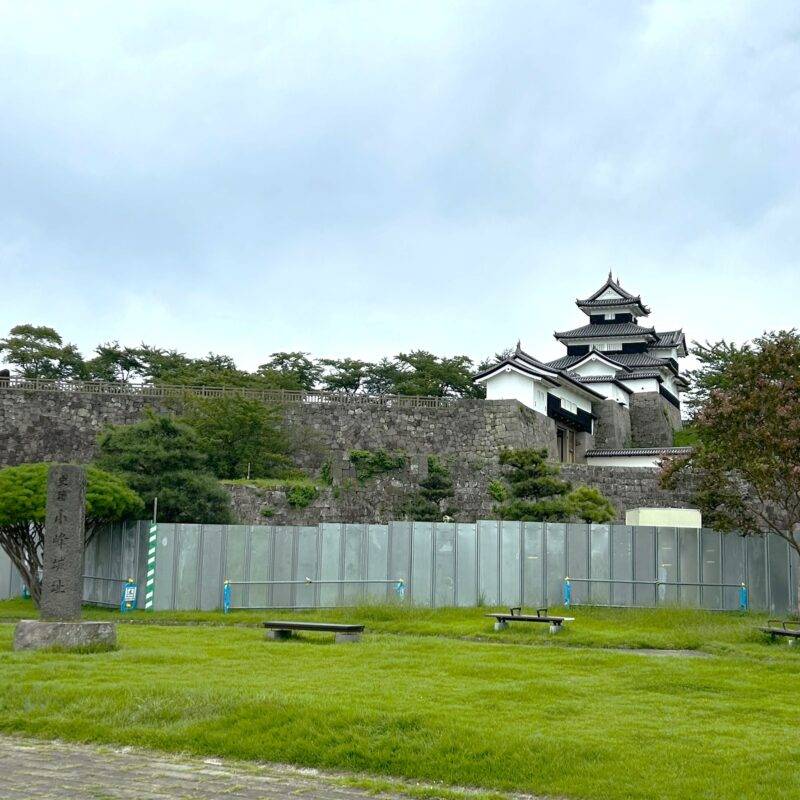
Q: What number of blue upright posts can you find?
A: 5